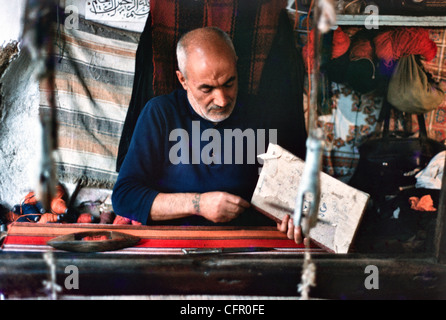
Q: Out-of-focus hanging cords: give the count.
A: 2